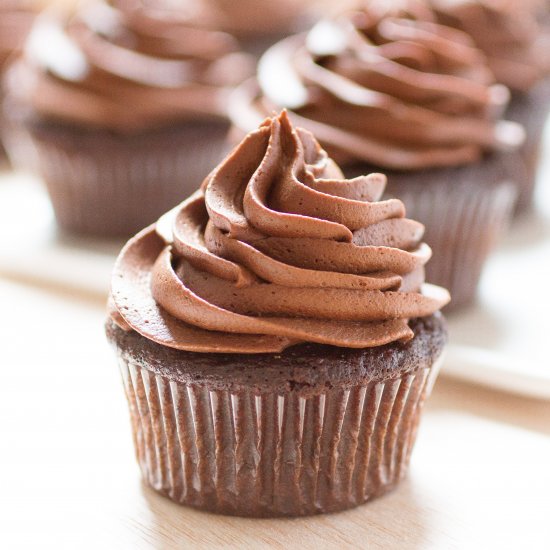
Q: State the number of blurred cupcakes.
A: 5